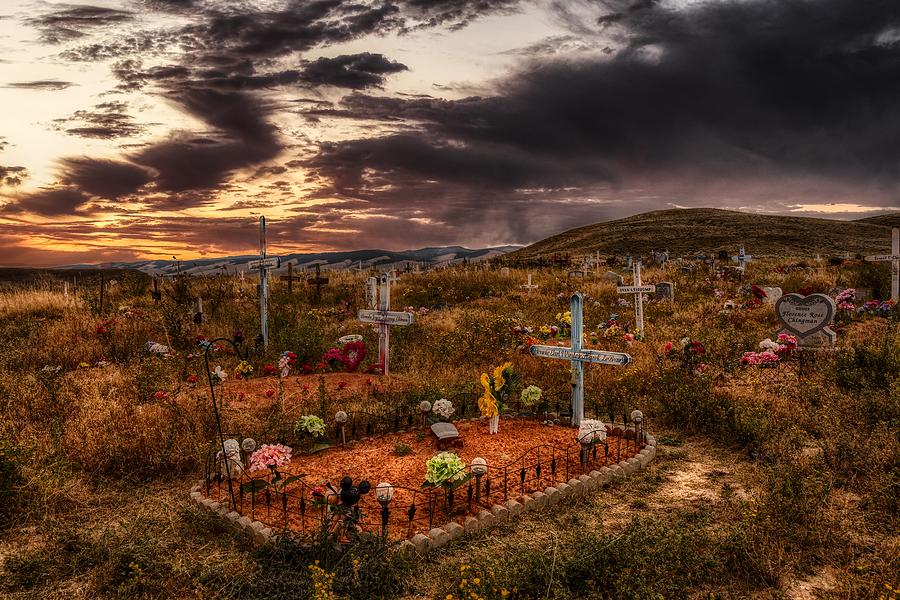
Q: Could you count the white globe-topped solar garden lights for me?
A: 6